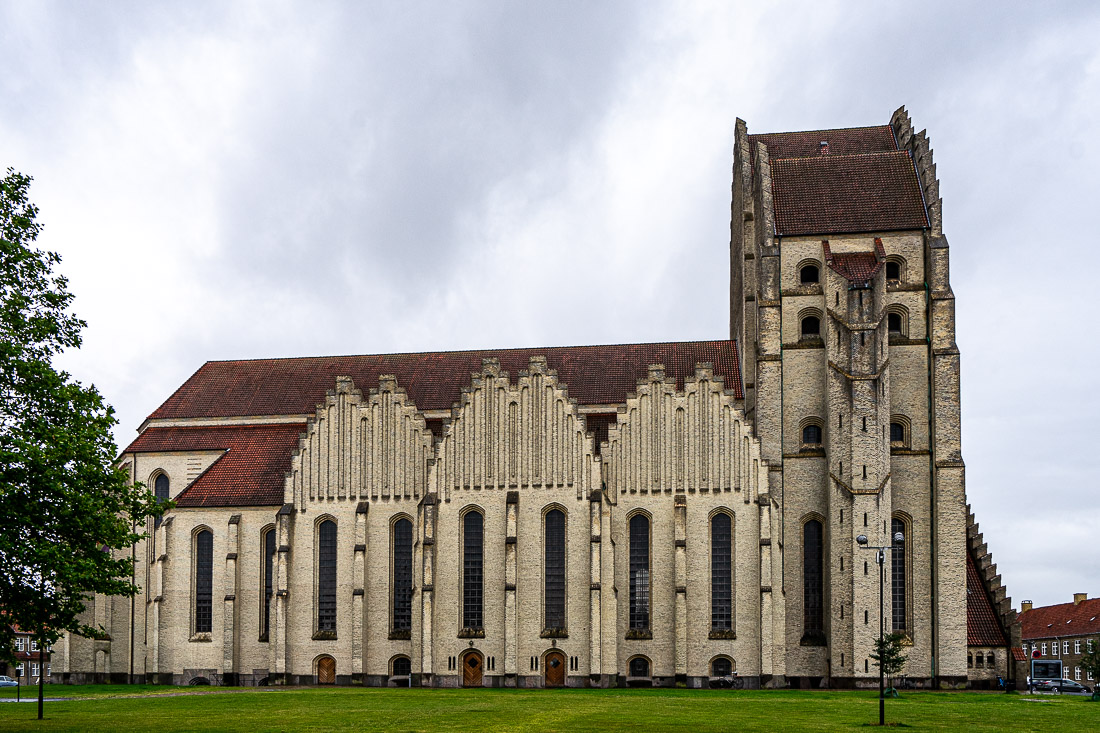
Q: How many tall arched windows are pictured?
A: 11